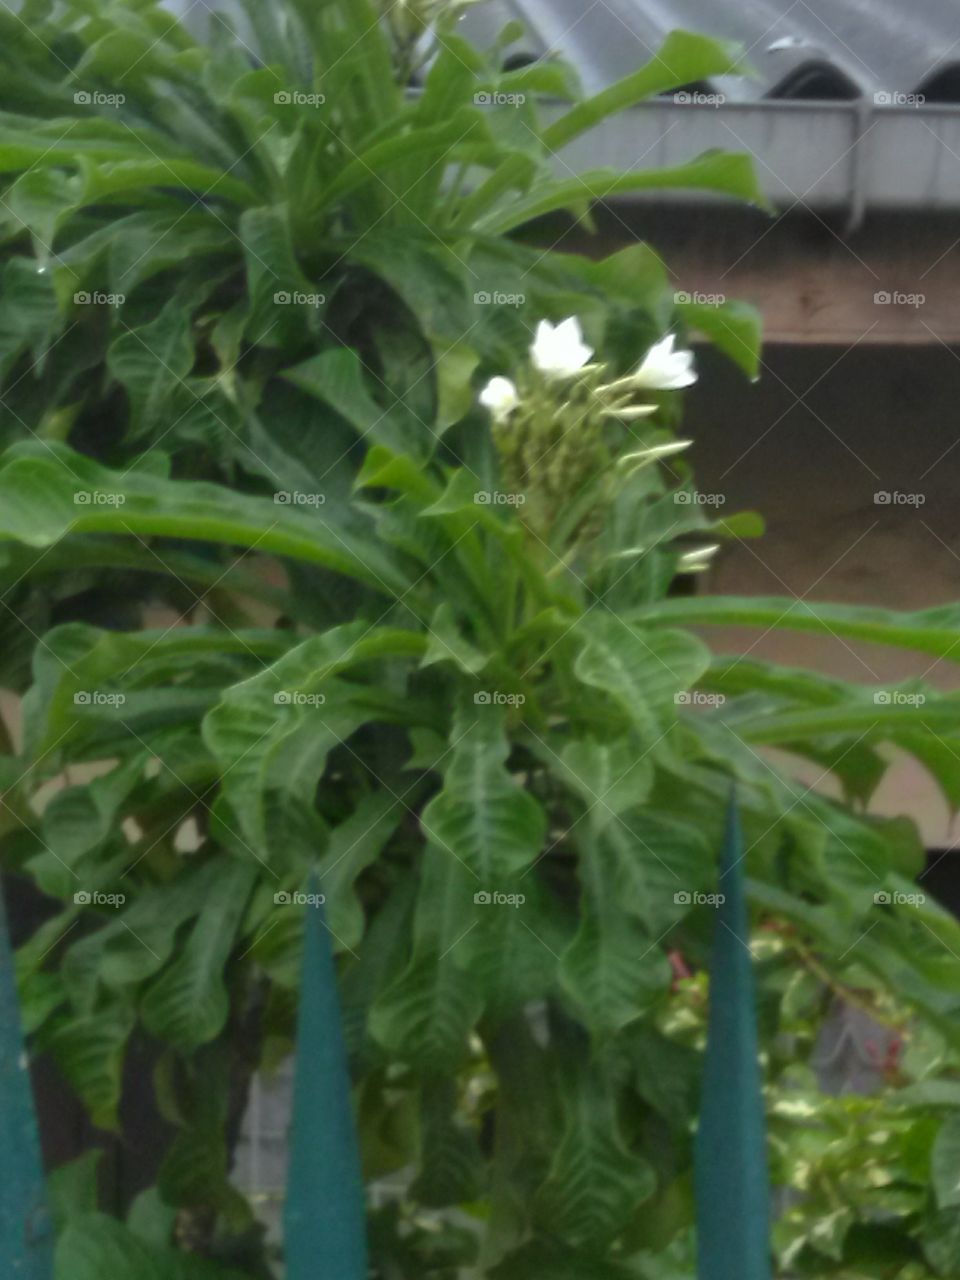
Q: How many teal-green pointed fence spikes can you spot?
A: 3